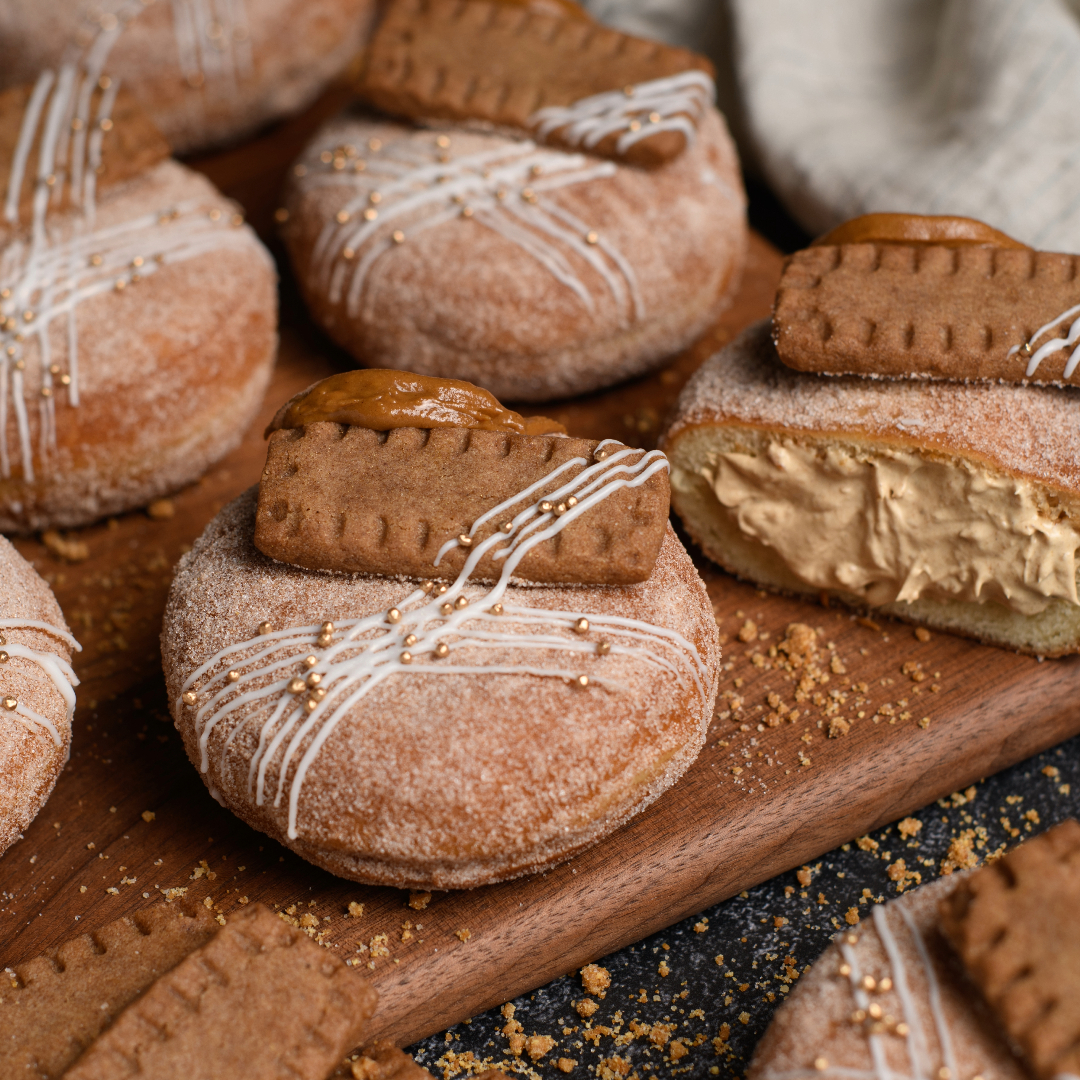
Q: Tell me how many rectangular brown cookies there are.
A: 7